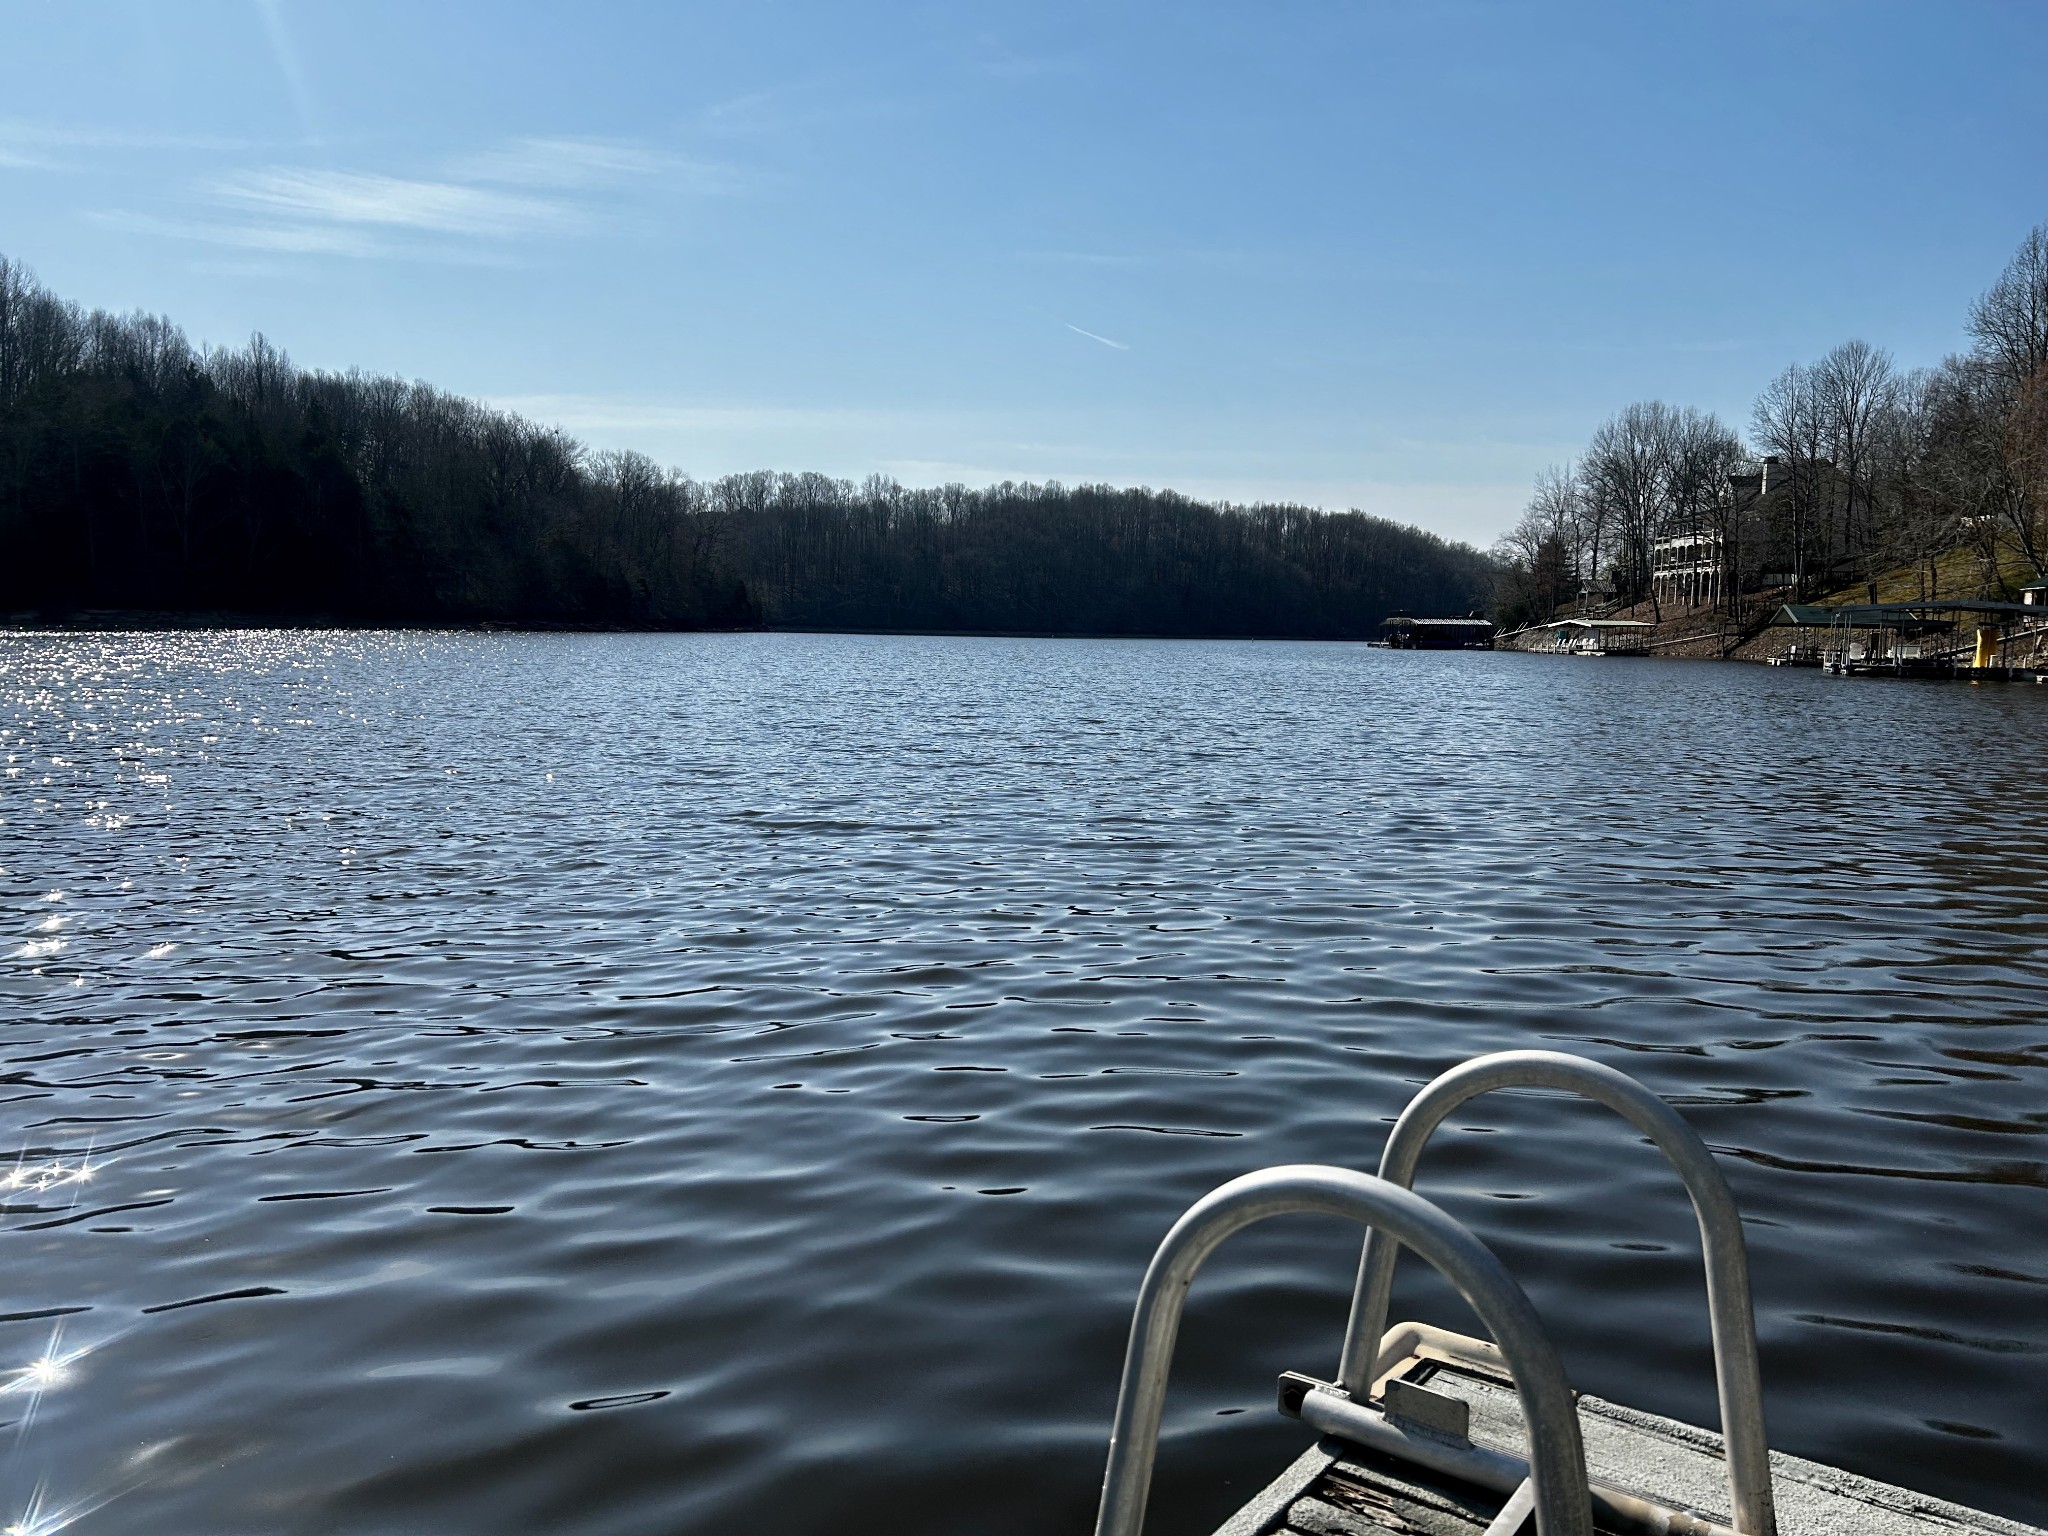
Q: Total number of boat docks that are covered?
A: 4